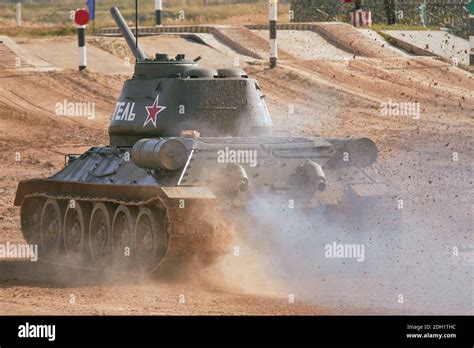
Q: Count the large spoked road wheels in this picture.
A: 5